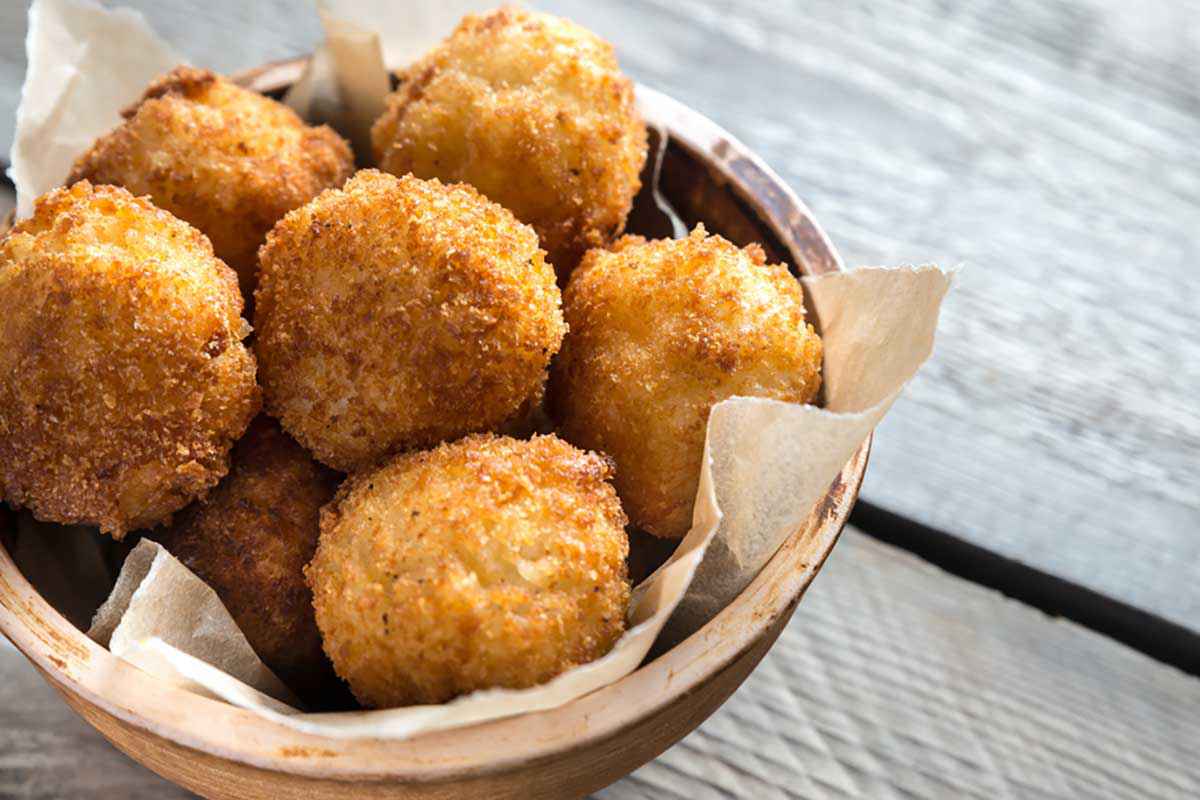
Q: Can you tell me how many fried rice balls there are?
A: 7